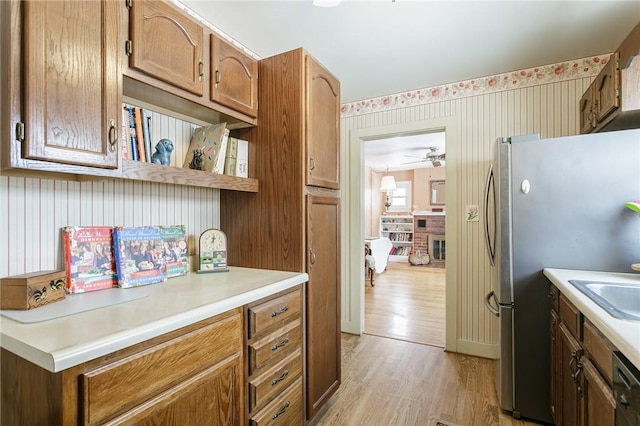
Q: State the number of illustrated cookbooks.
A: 3